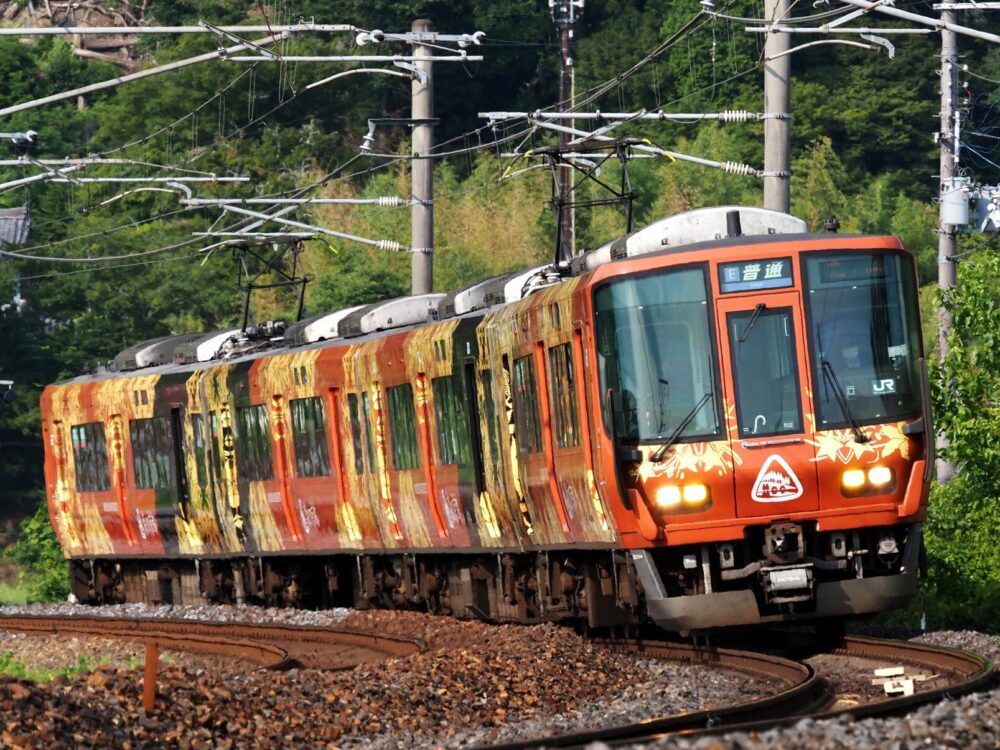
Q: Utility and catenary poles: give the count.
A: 4